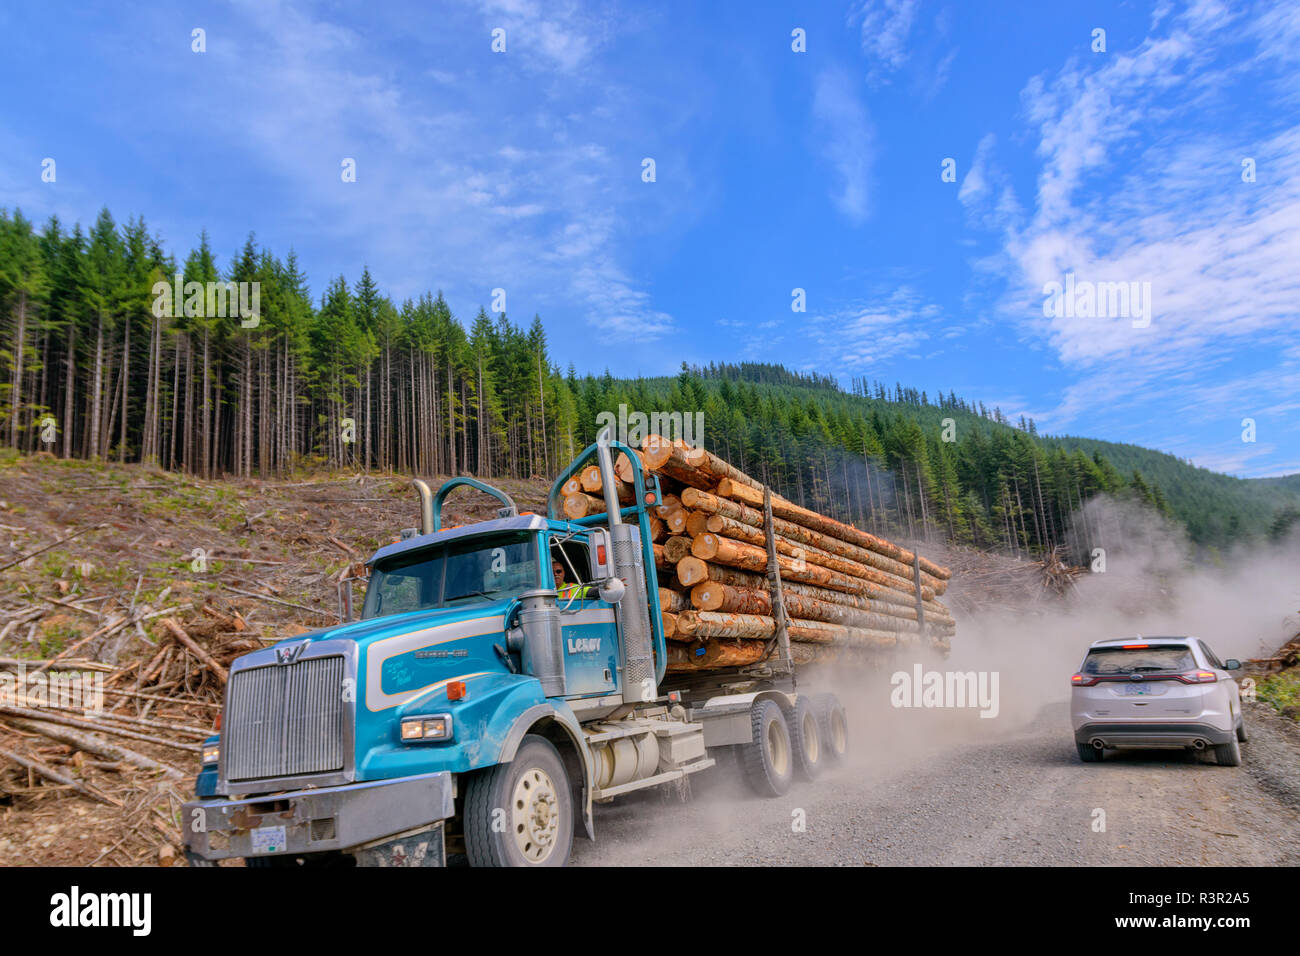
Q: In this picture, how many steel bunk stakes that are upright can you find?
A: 2